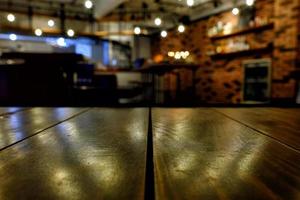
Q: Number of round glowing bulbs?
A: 14